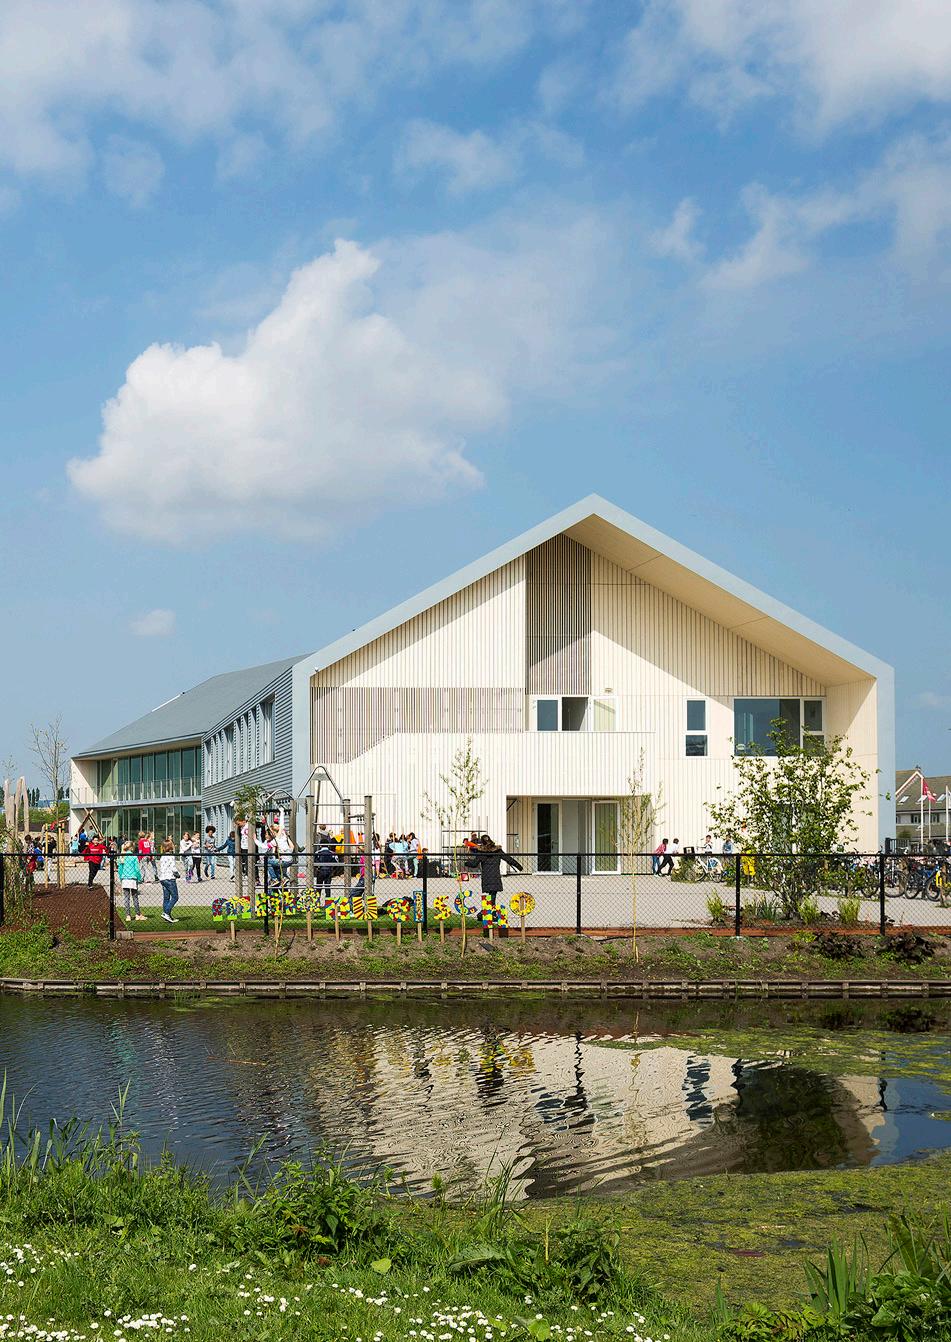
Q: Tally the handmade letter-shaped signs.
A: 11